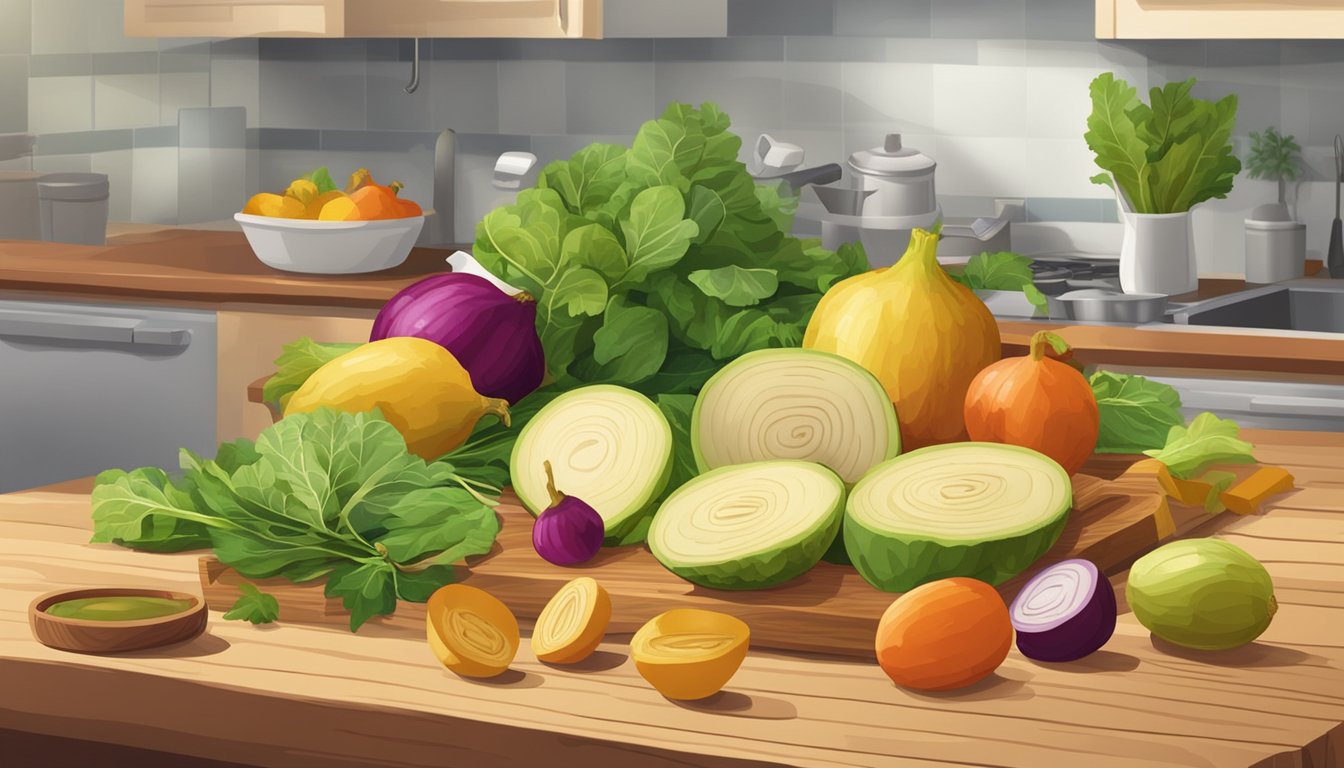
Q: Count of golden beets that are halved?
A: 3